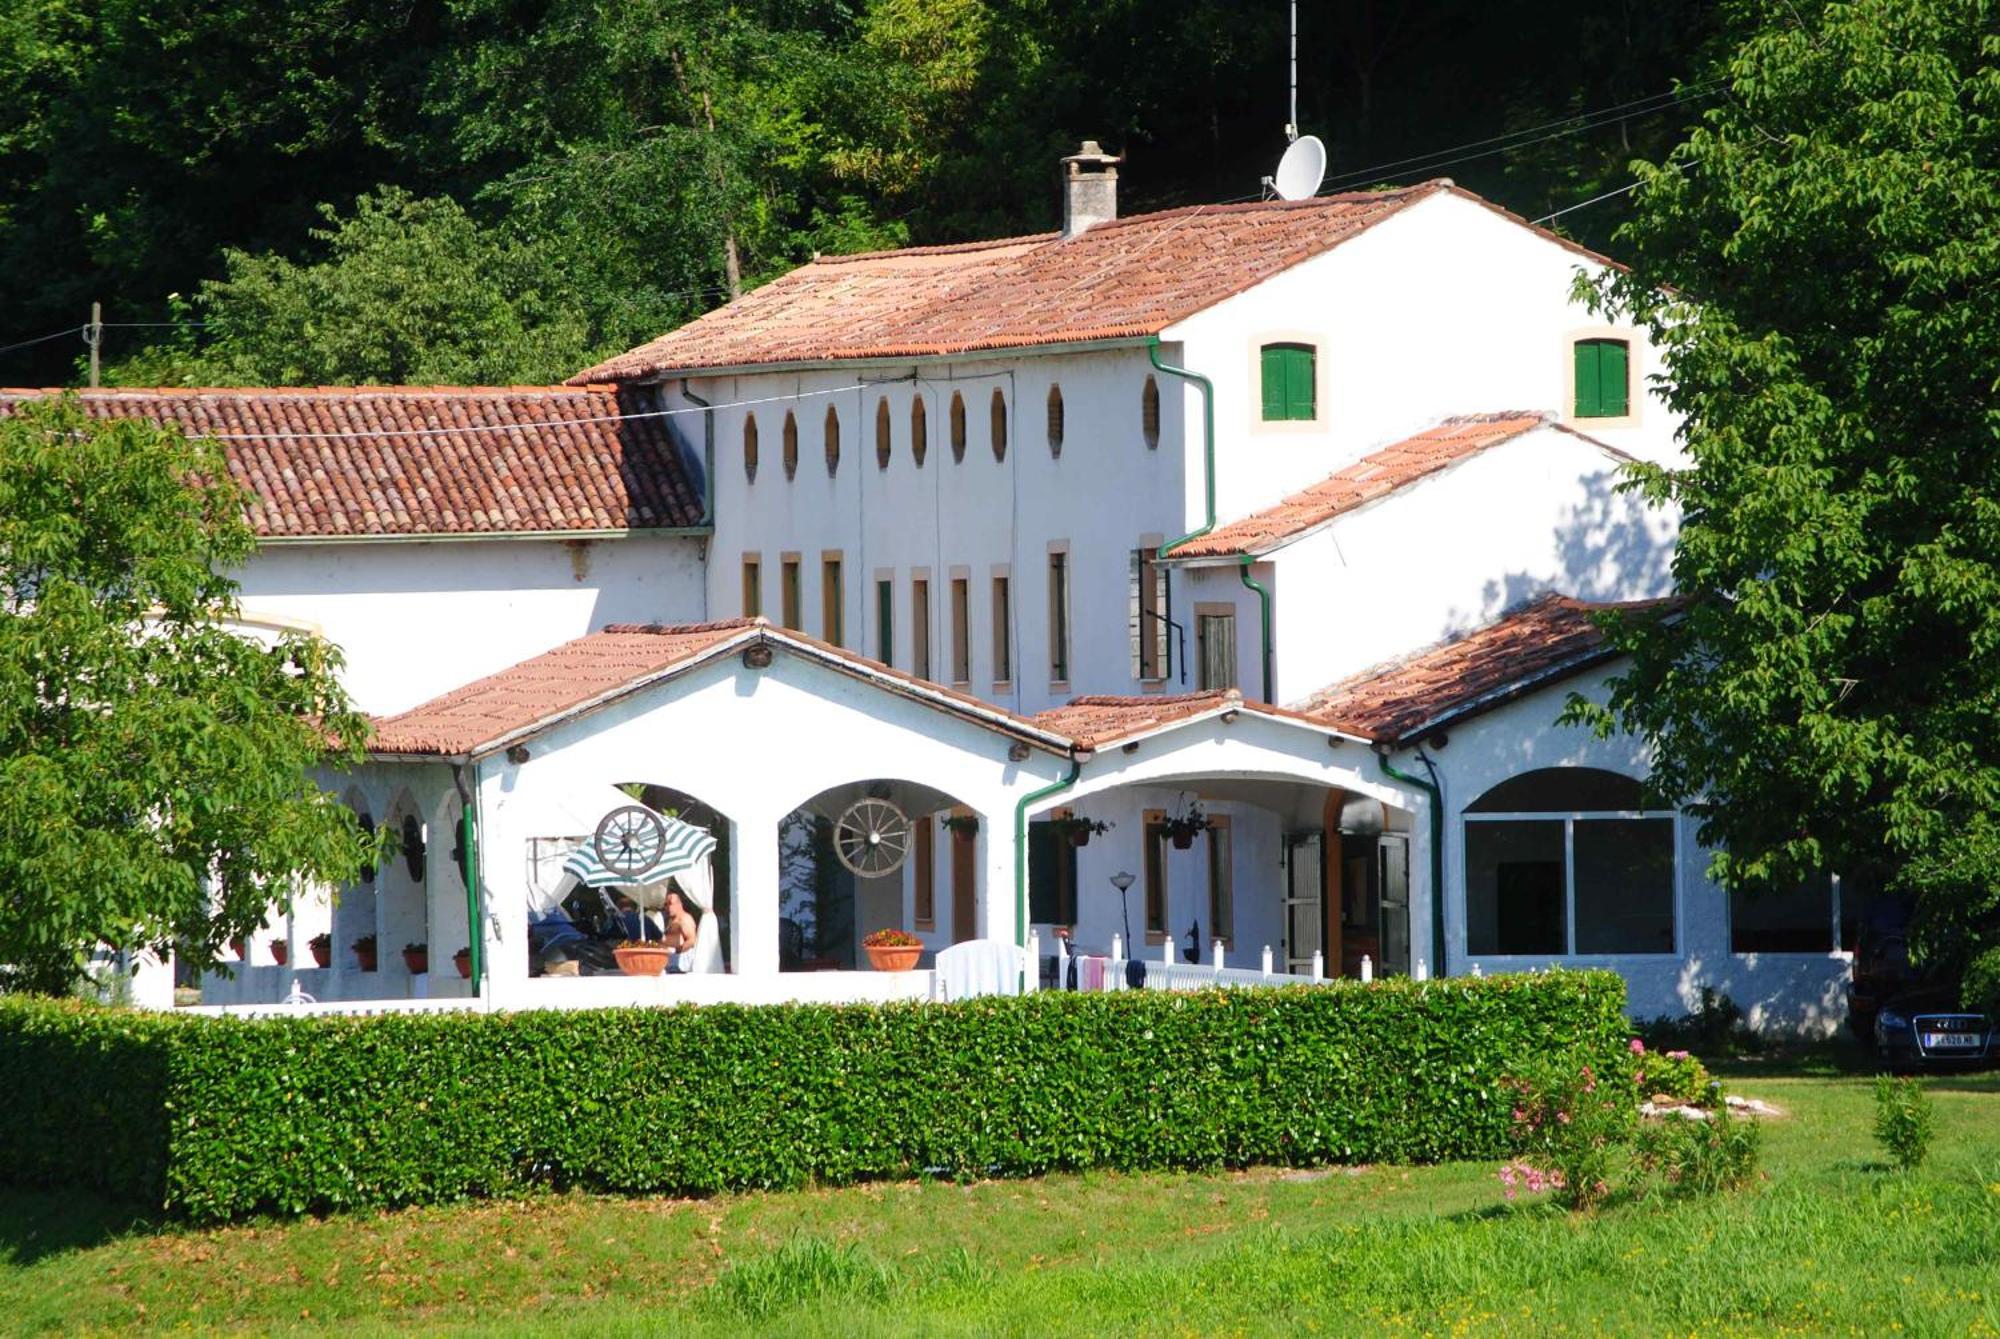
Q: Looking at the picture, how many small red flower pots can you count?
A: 6